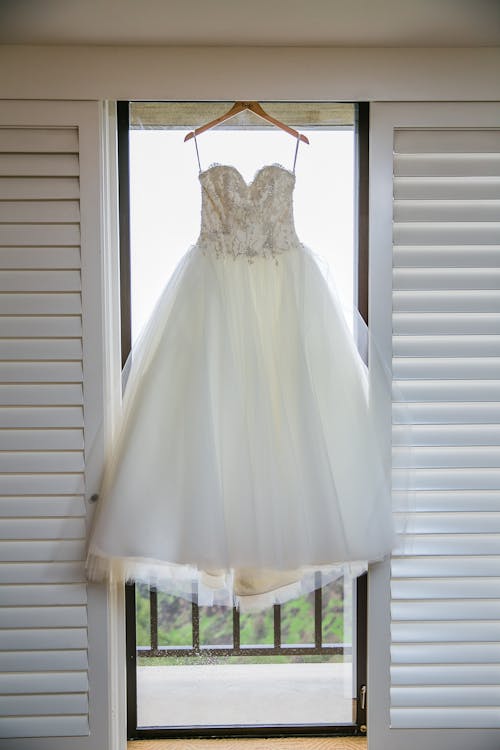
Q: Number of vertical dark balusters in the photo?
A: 5